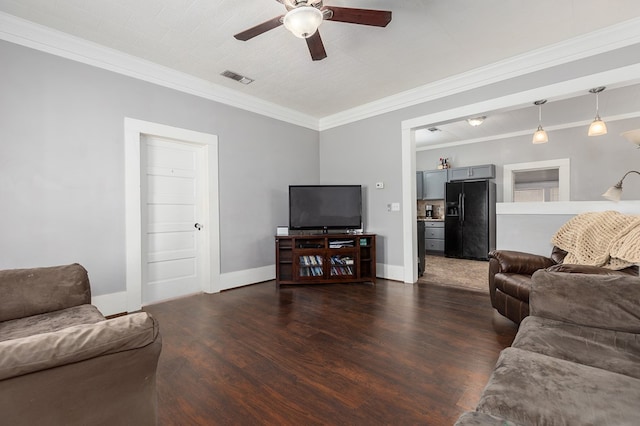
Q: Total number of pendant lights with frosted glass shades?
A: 2